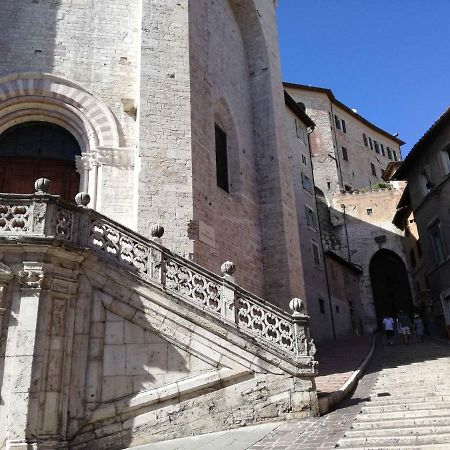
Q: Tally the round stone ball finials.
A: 5